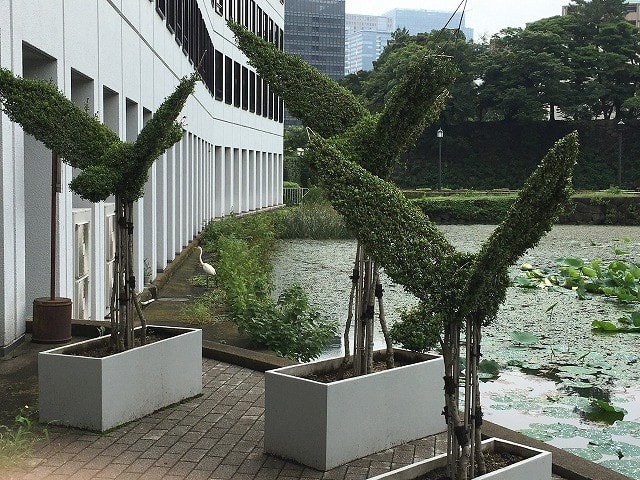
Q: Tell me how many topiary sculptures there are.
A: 3